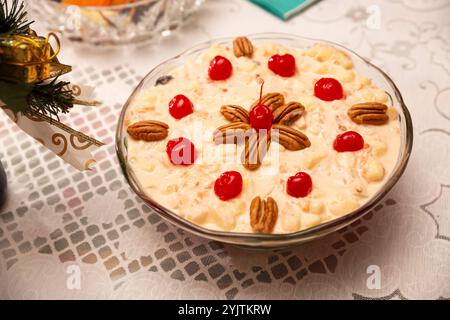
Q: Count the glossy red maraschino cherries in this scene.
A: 9